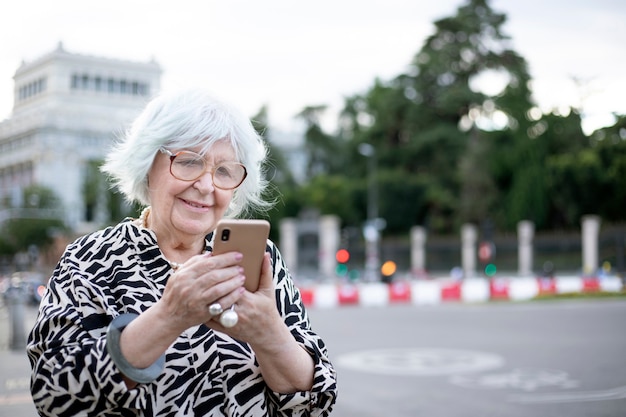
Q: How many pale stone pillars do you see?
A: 6